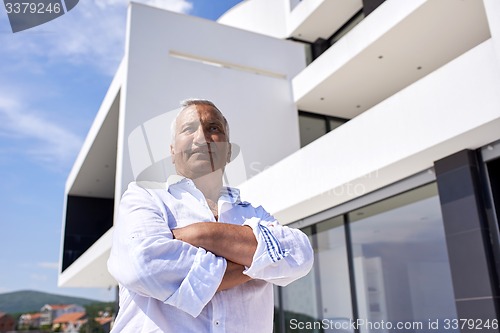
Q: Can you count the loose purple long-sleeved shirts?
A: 0